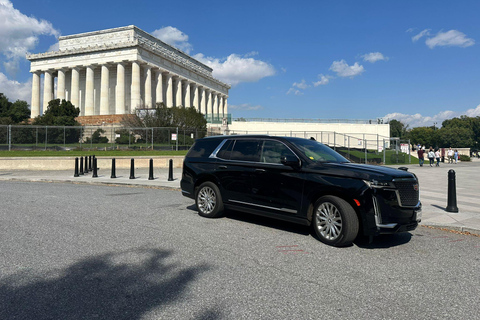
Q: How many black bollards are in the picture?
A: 11